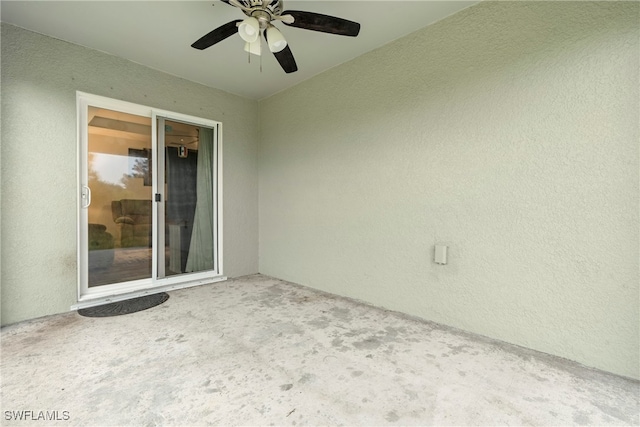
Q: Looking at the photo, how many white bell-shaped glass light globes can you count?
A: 3